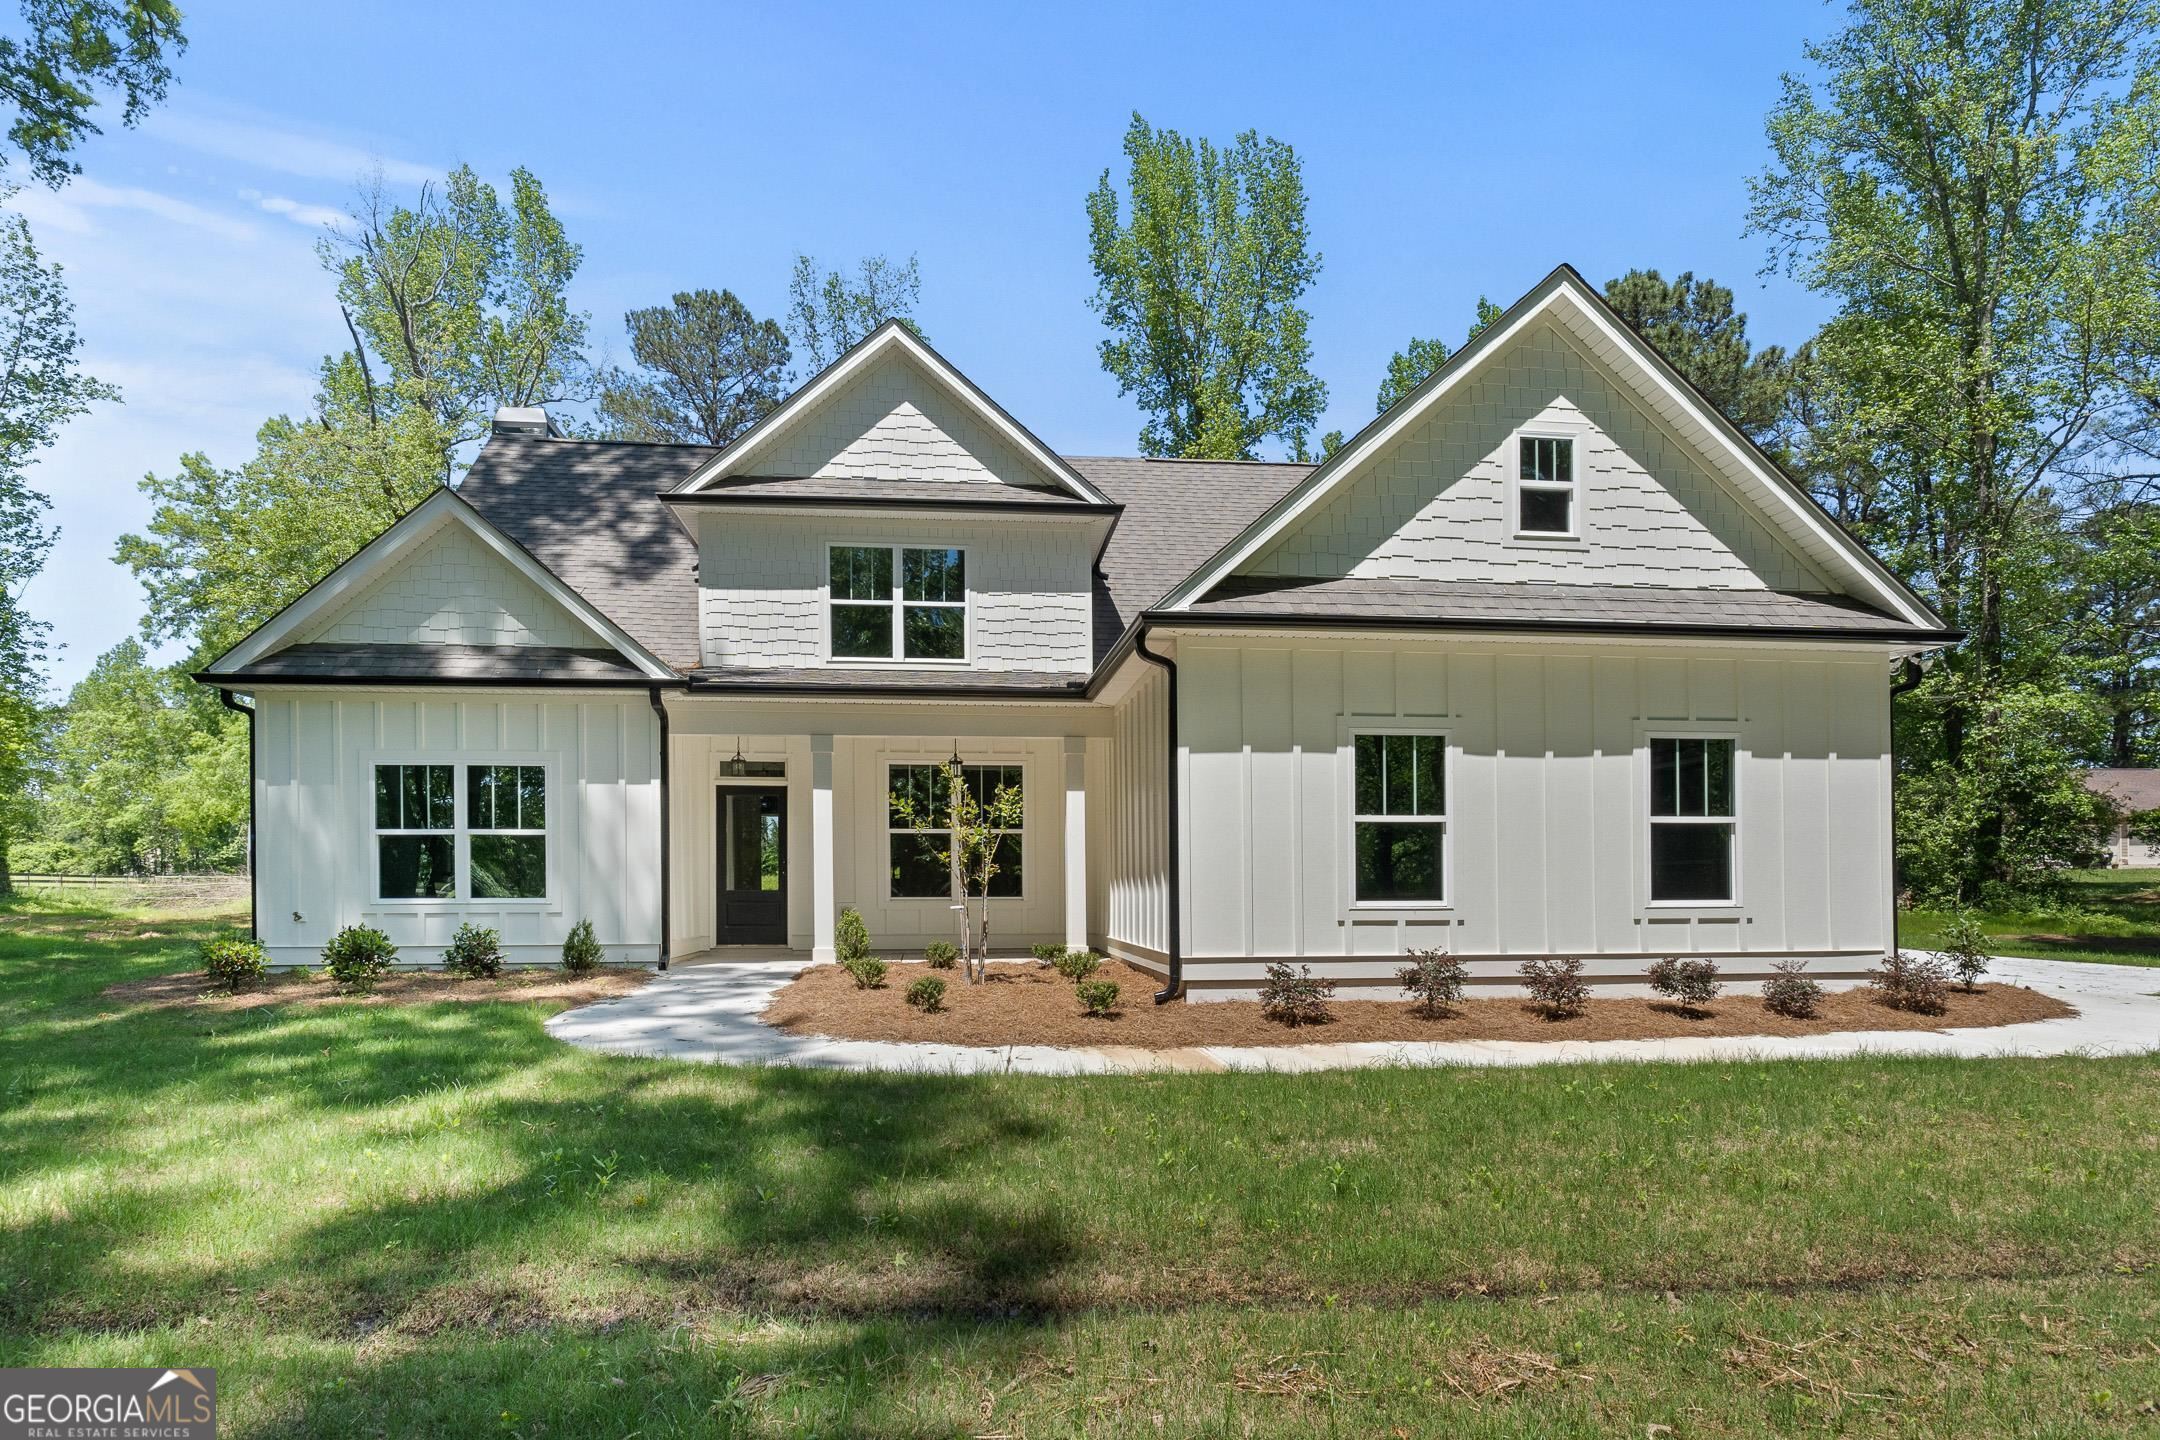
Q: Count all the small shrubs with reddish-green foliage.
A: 6